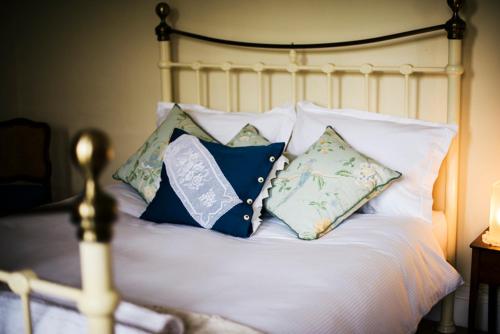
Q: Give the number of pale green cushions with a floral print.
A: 3